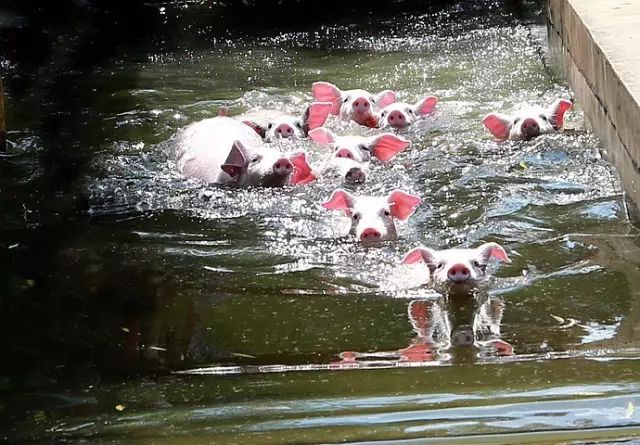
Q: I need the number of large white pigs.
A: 9